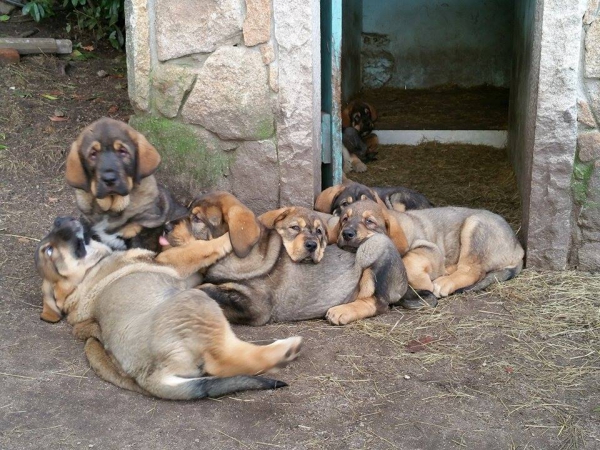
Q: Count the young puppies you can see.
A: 7